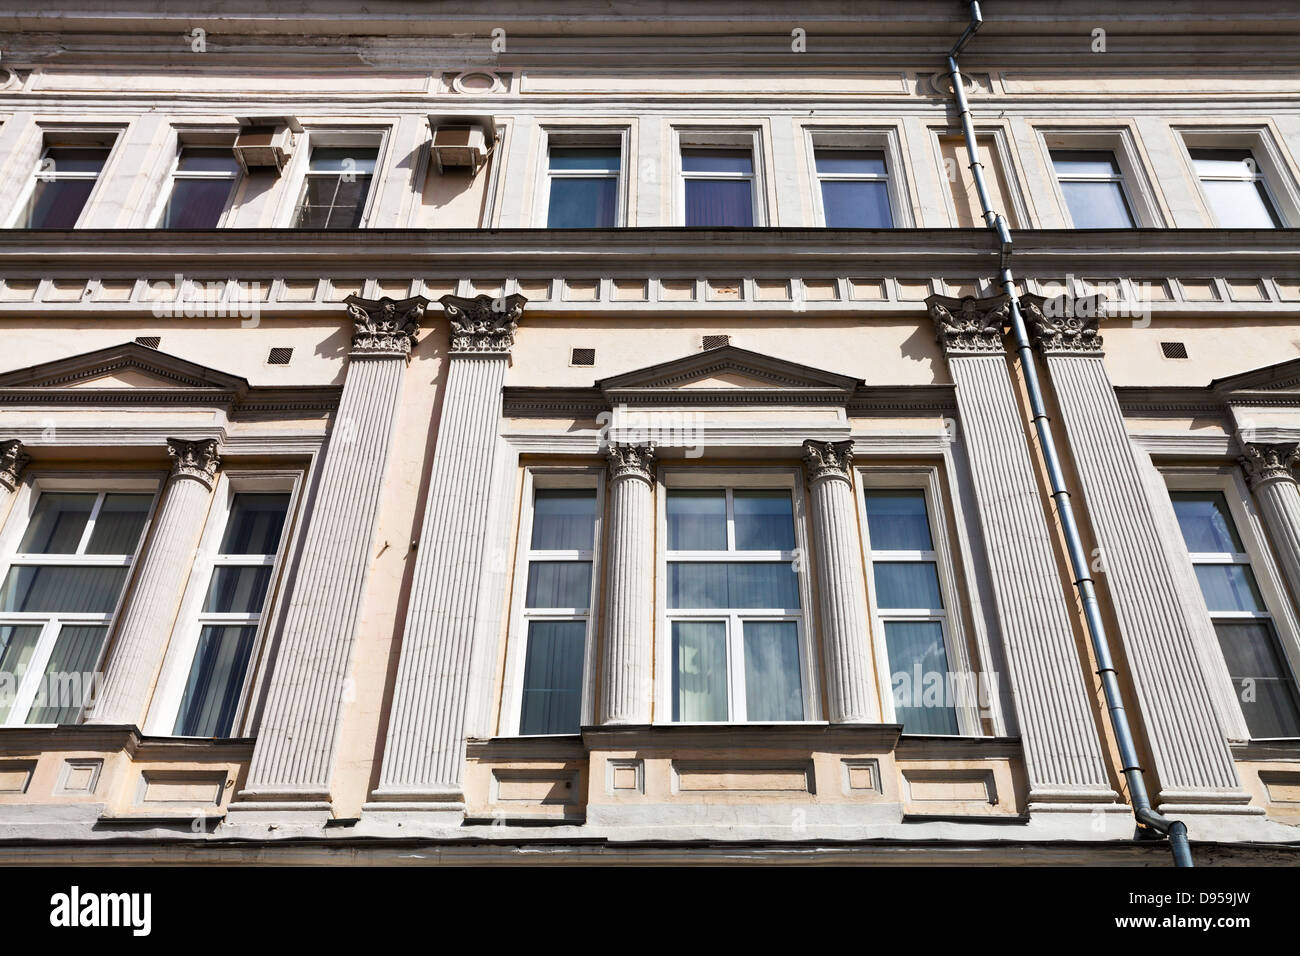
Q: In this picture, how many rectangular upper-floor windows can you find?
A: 8